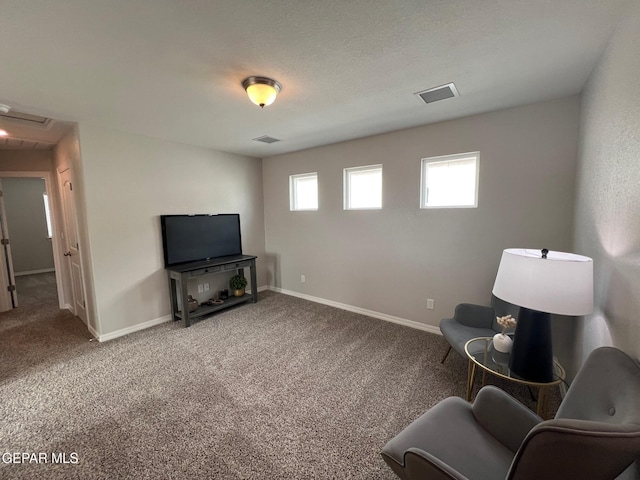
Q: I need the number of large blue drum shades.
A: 0